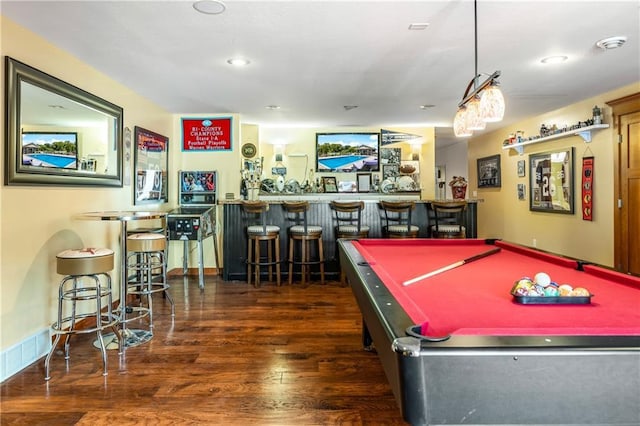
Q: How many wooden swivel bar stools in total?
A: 5